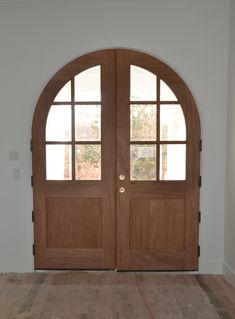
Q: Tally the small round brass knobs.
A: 2